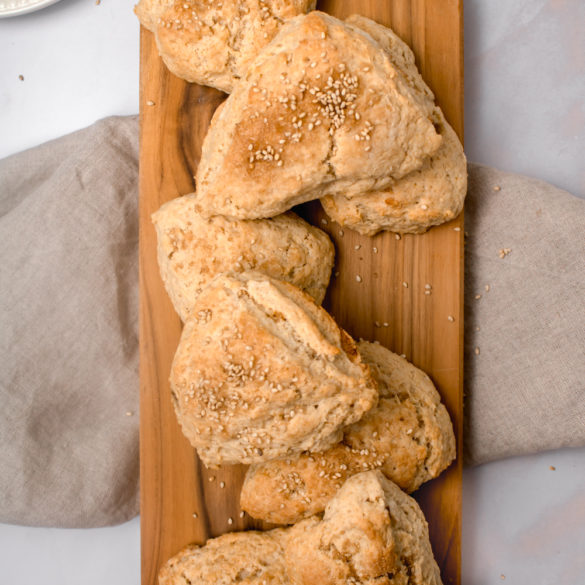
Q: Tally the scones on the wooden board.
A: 7